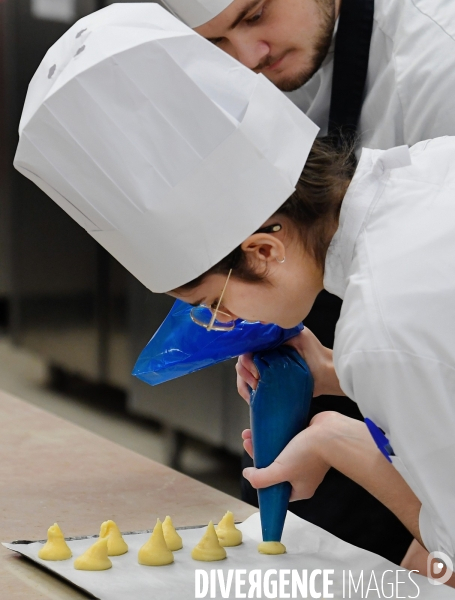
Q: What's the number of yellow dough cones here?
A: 7